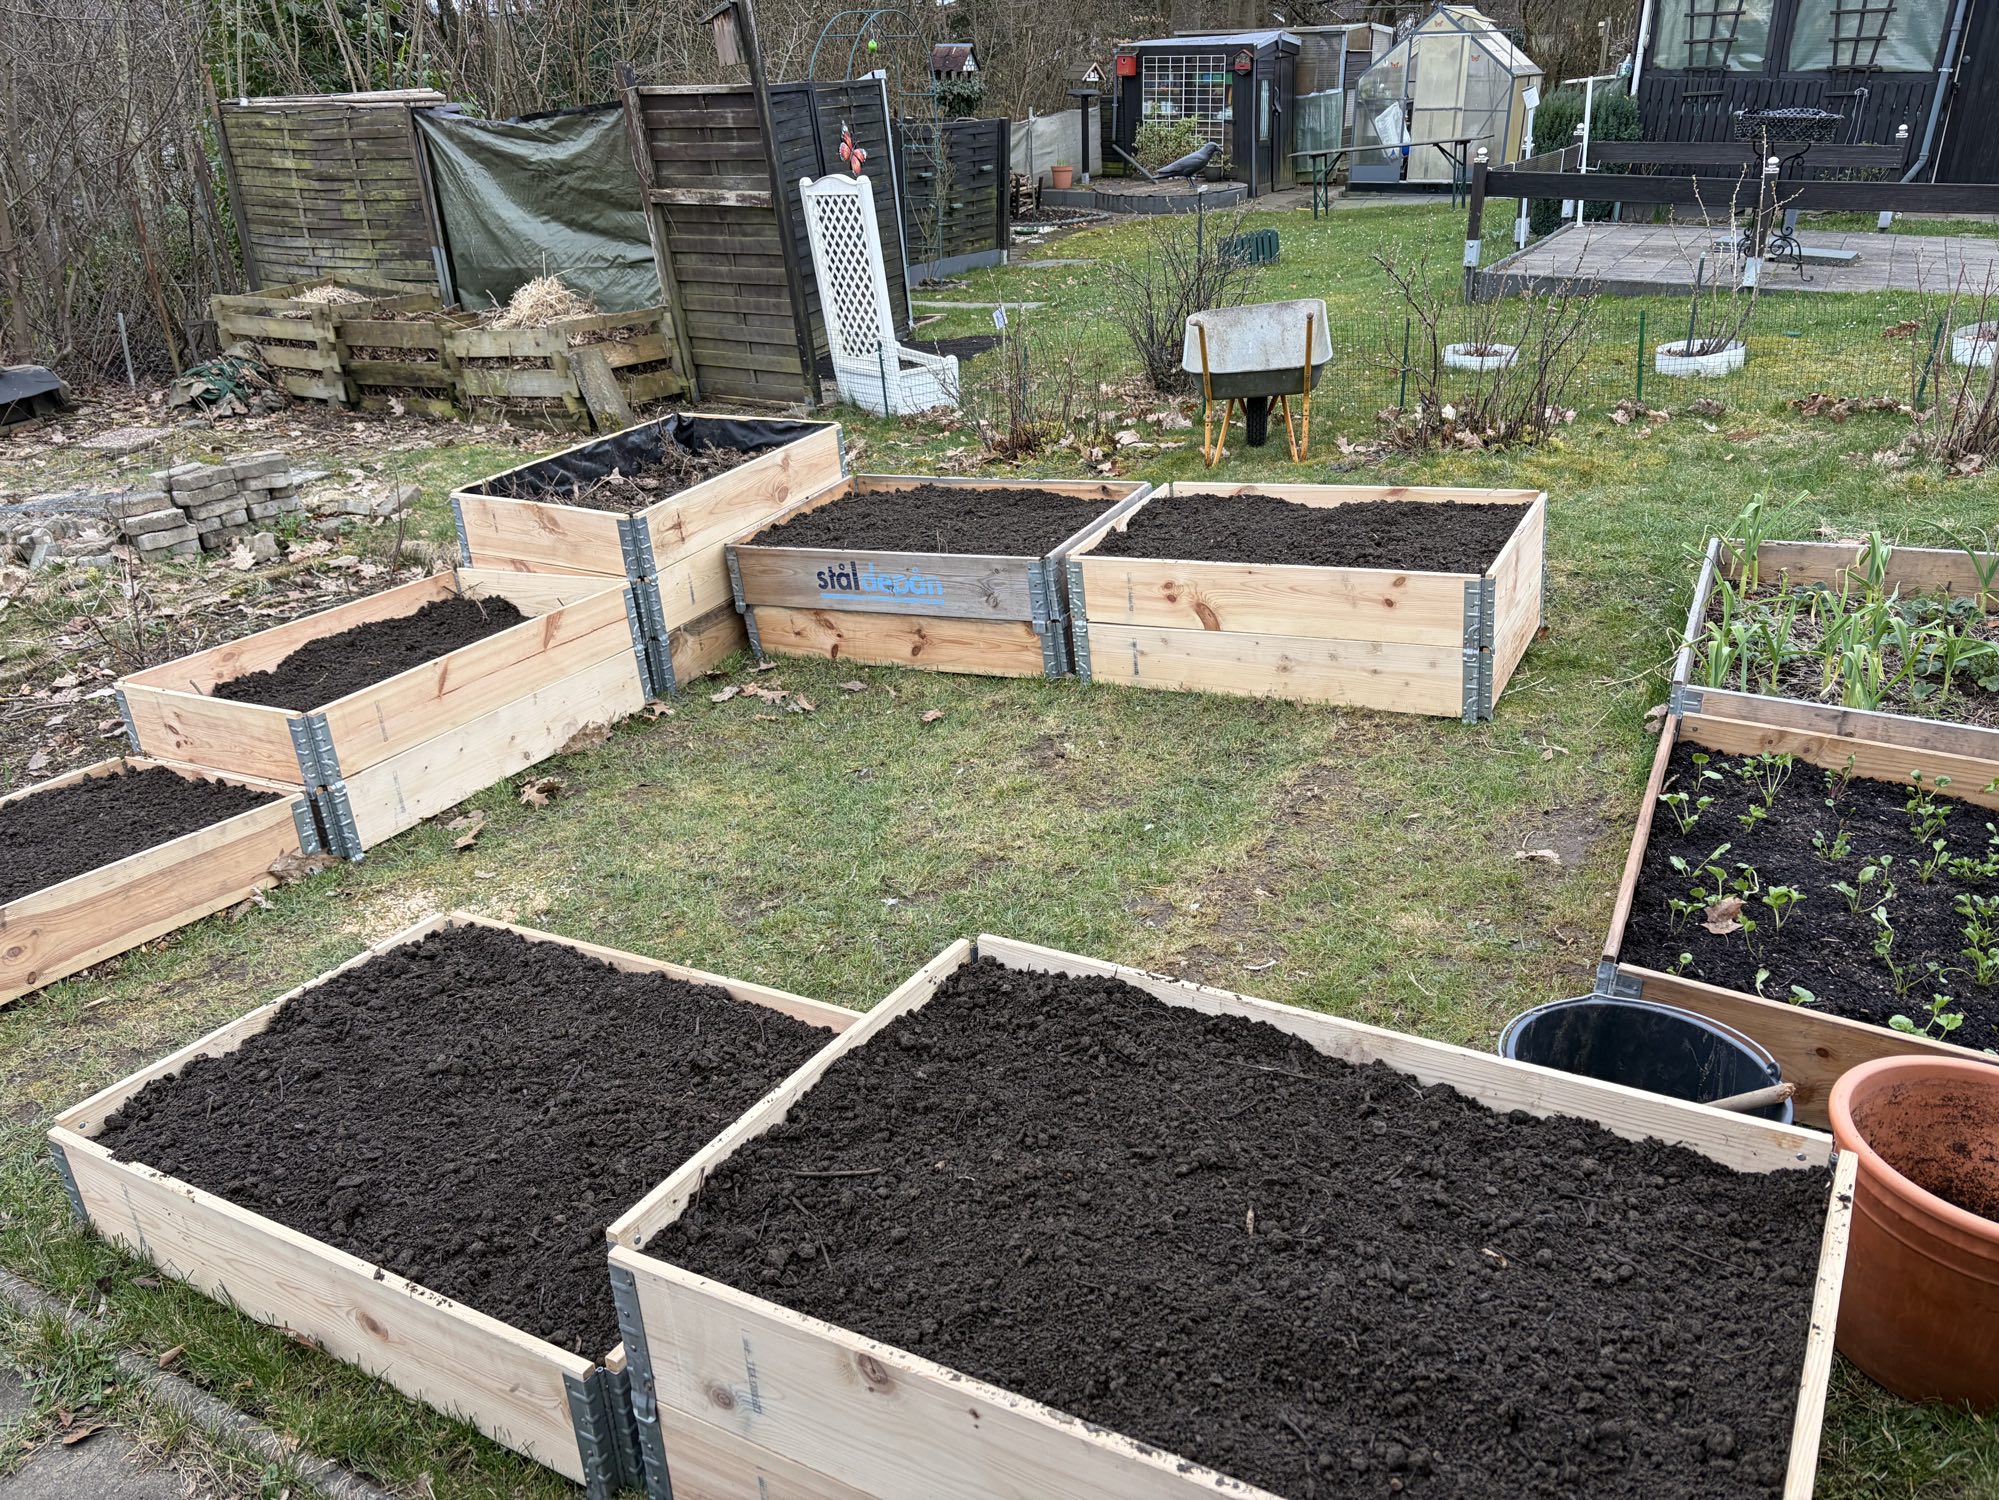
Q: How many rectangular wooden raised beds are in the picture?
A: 9